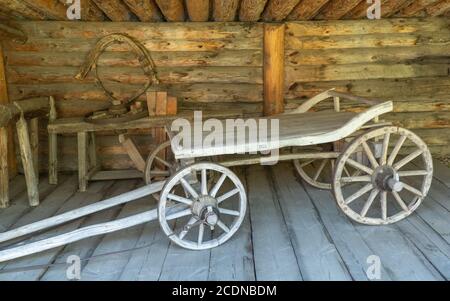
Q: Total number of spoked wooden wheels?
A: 4